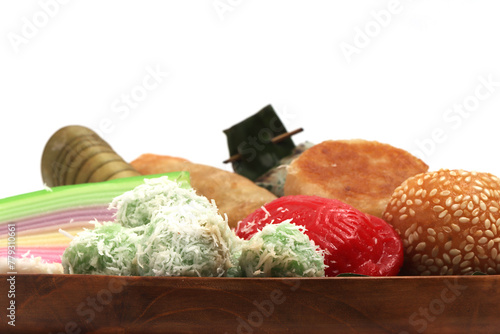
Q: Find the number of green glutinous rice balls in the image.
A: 4